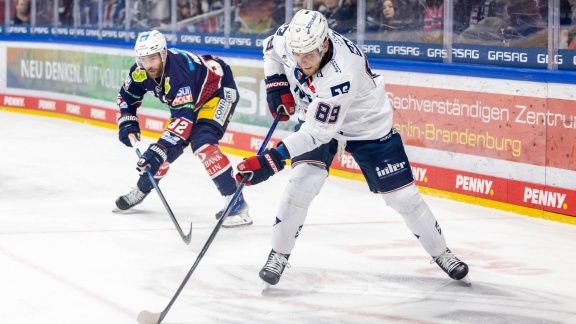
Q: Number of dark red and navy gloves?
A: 2